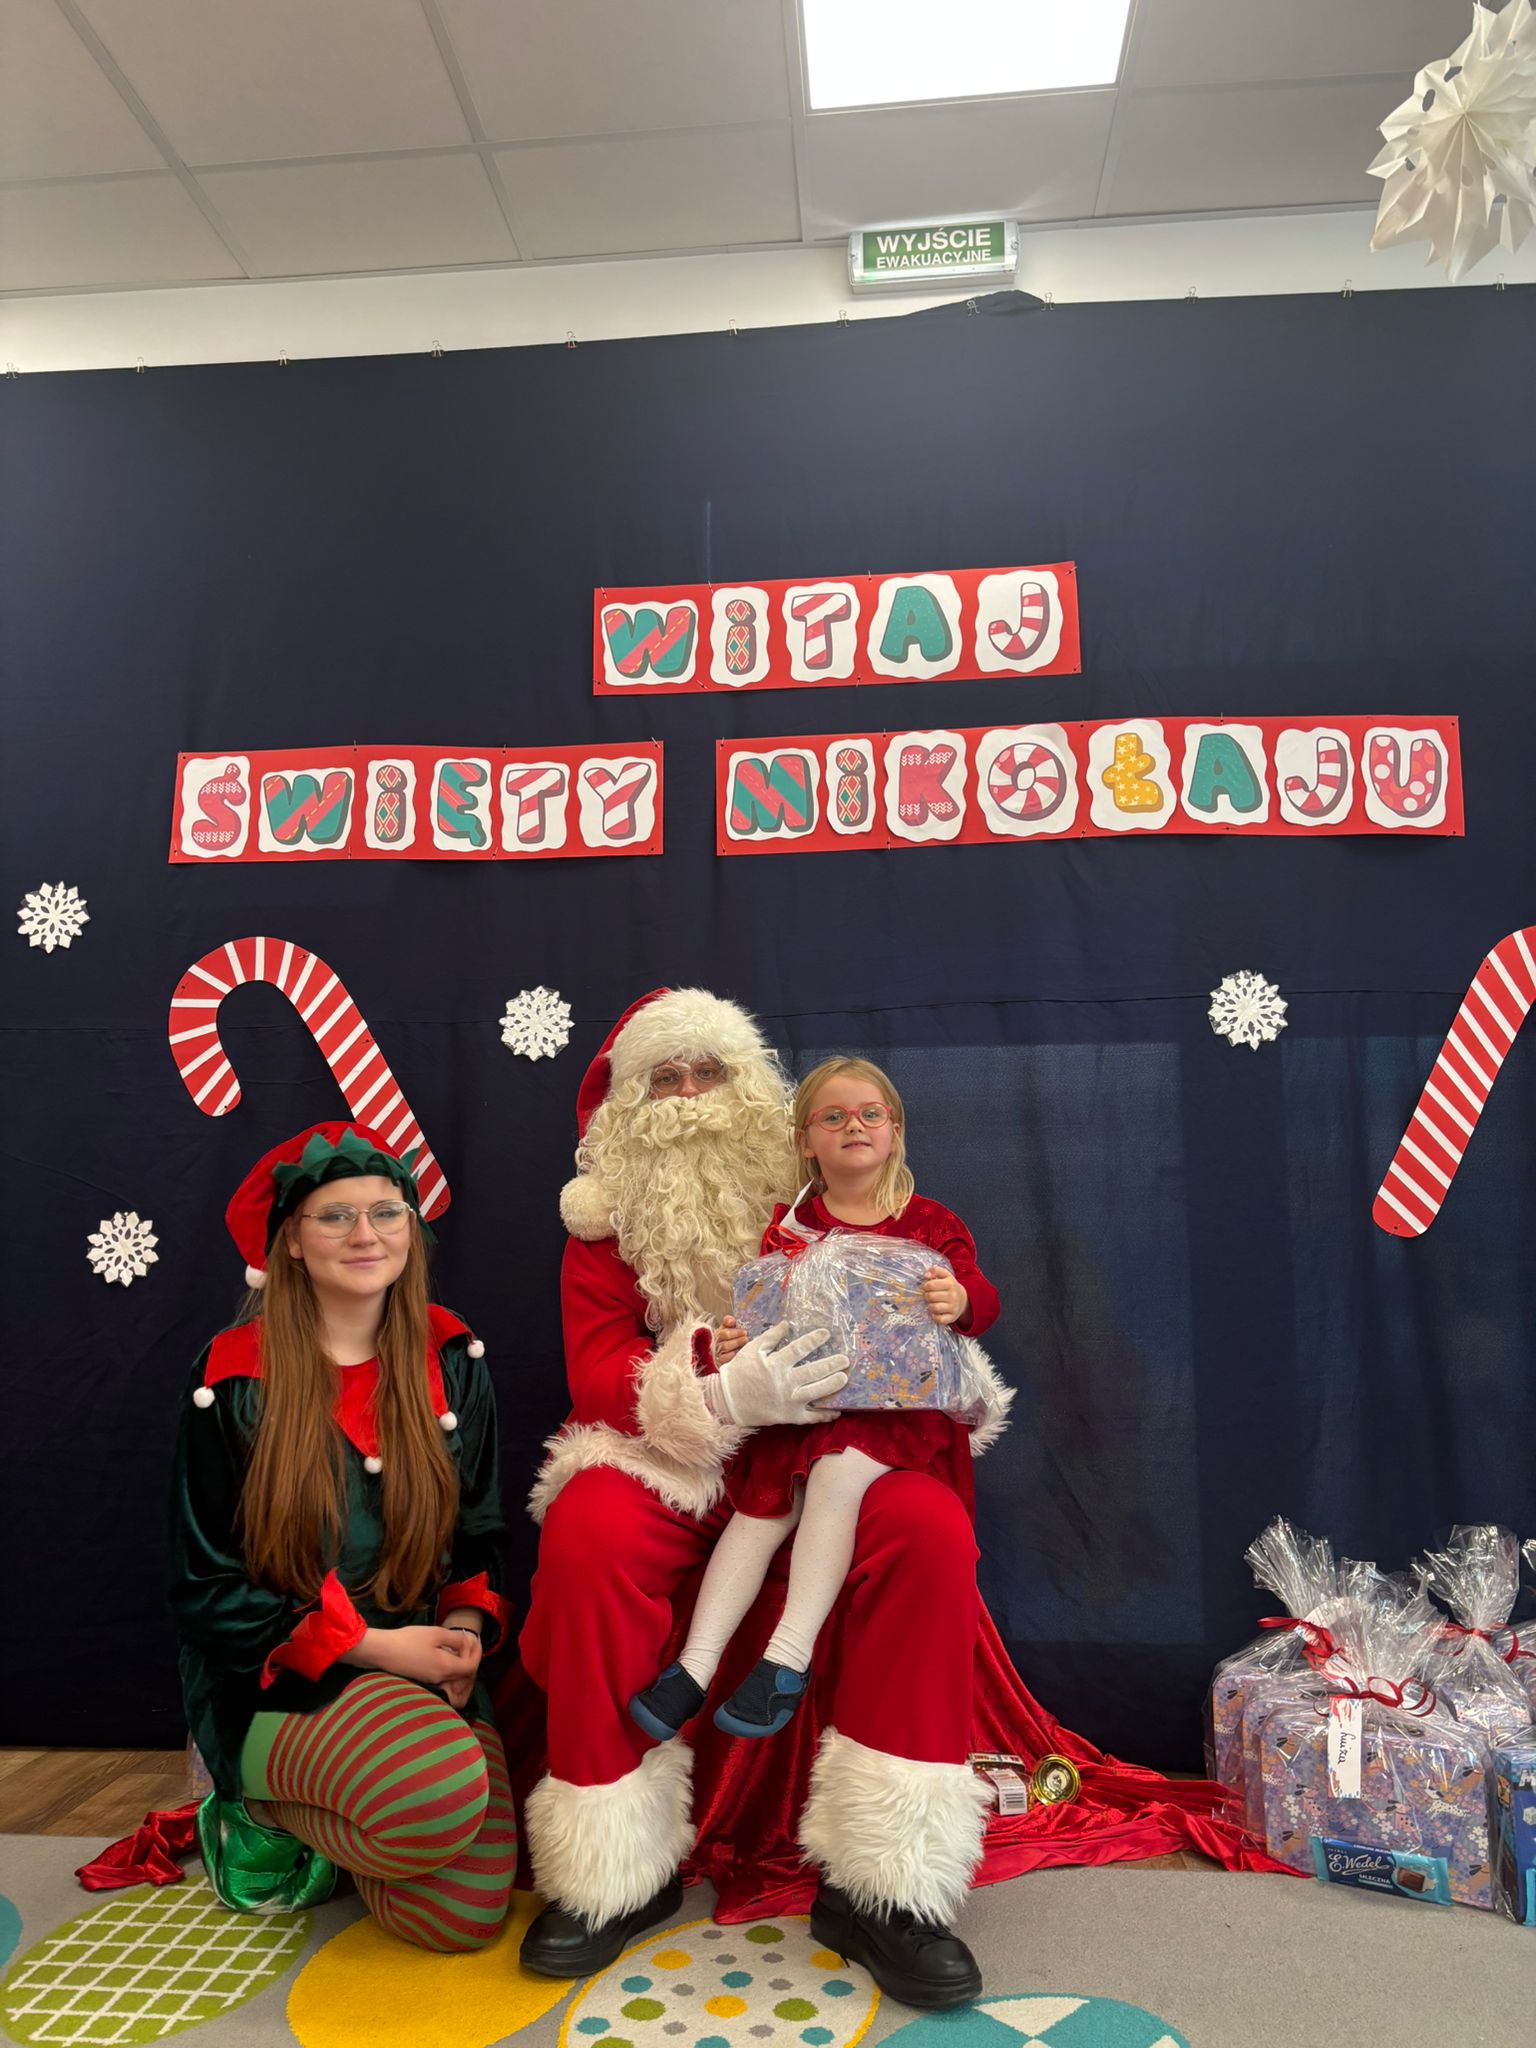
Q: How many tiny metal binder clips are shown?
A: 12